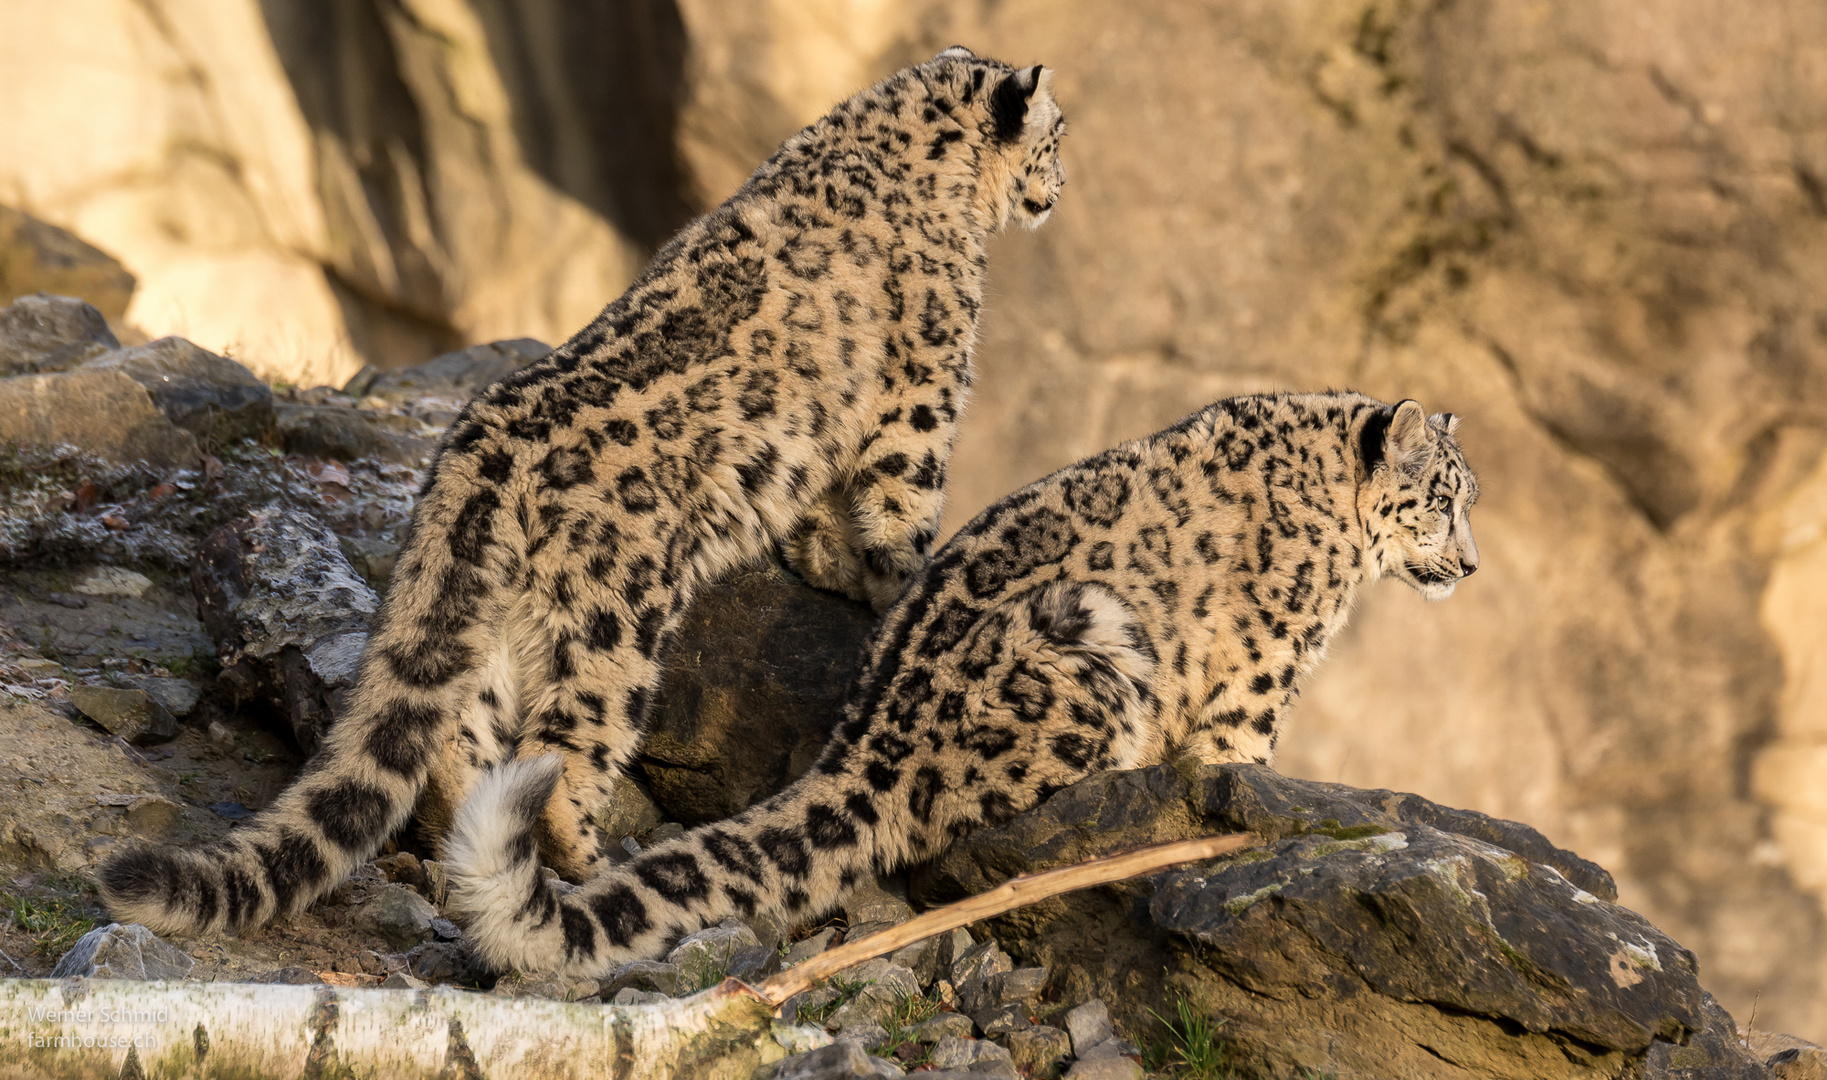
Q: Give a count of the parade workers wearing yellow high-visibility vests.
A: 0